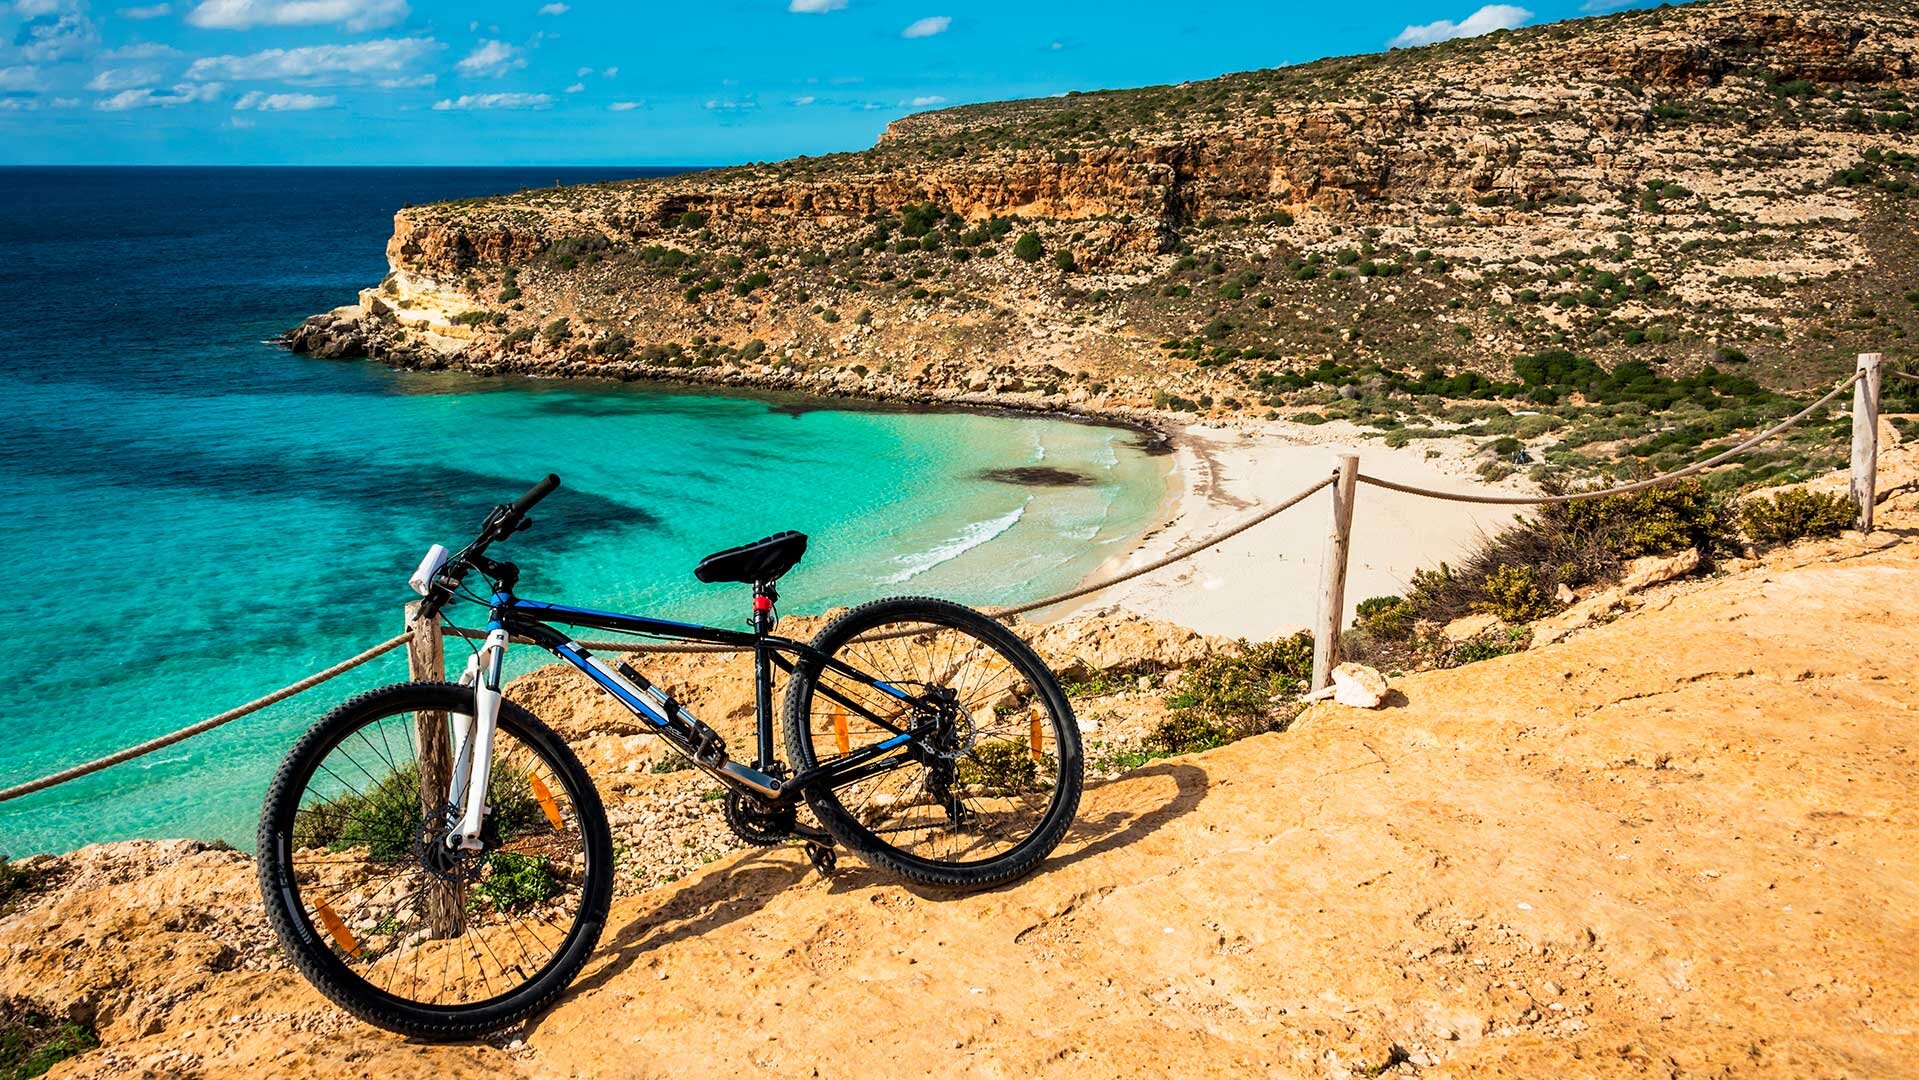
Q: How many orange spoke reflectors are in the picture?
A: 4